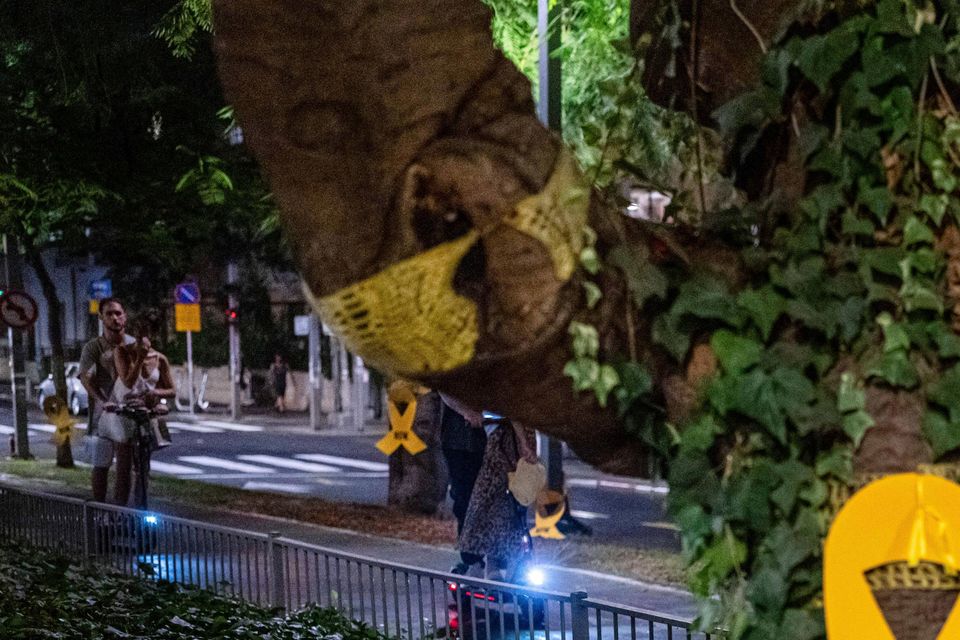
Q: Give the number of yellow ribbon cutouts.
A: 4